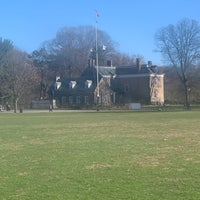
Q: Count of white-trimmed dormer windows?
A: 3